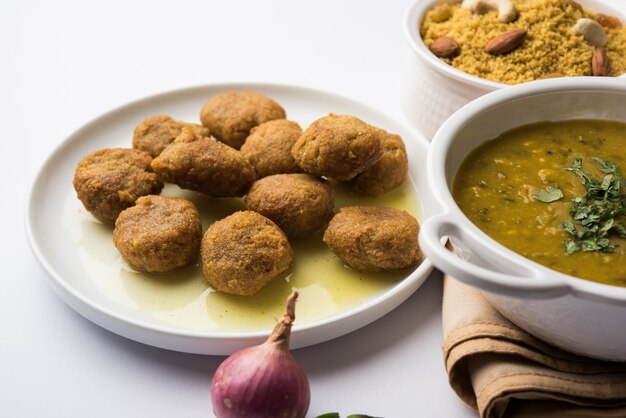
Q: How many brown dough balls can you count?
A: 11